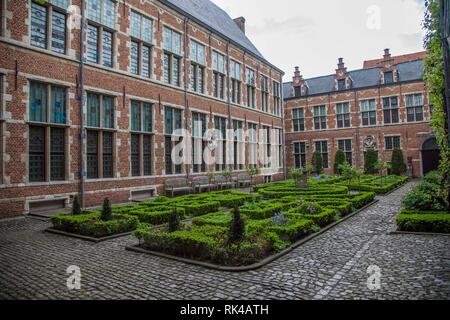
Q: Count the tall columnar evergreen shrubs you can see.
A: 4